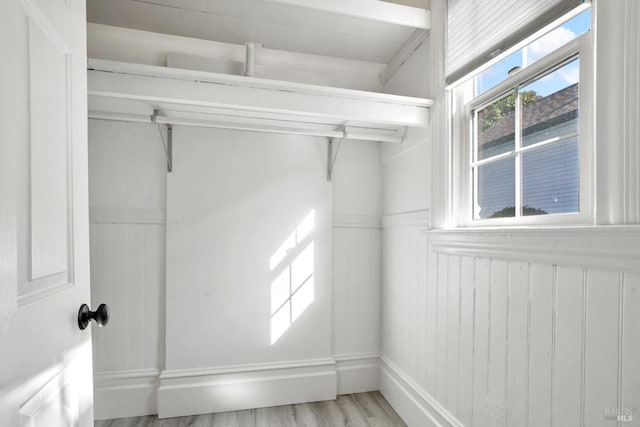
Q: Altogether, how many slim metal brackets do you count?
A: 2